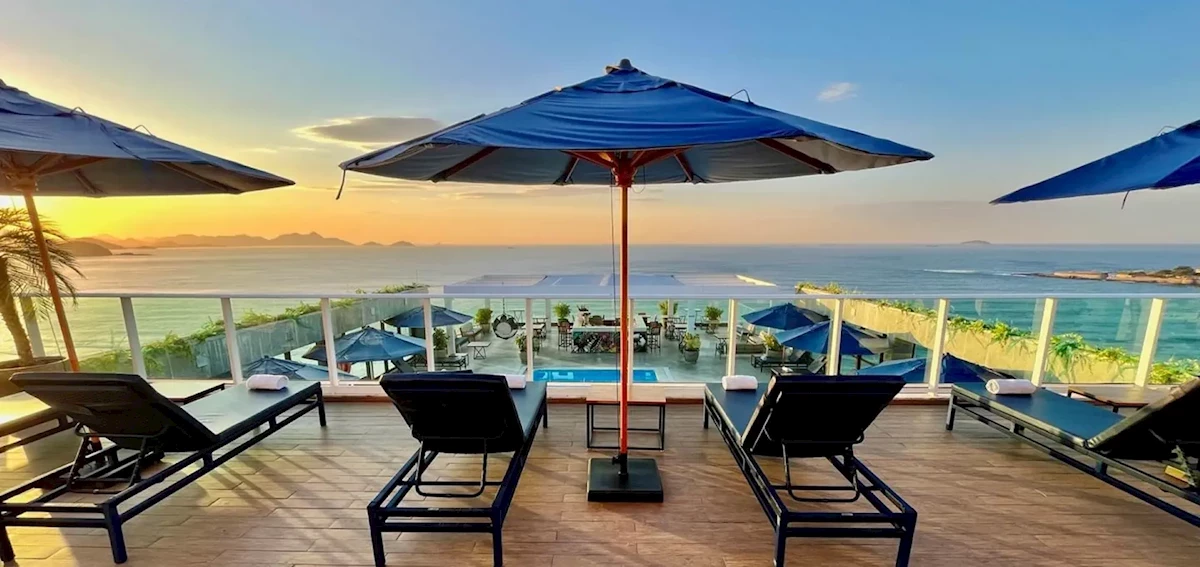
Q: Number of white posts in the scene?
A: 12